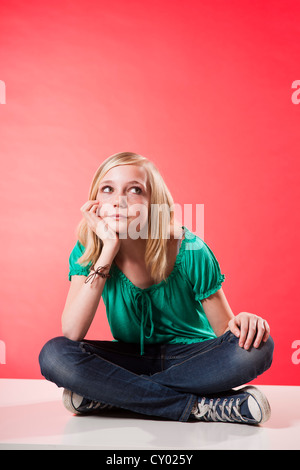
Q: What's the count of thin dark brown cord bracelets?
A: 1